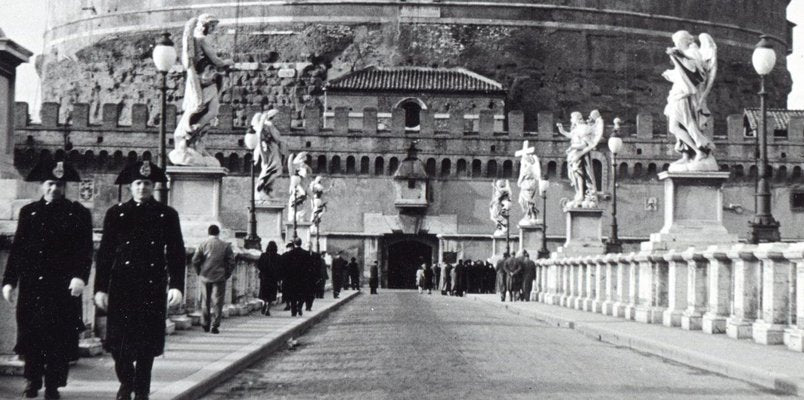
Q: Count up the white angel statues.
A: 8